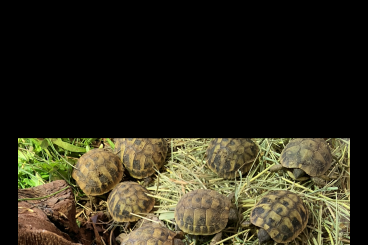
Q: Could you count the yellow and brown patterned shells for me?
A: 8